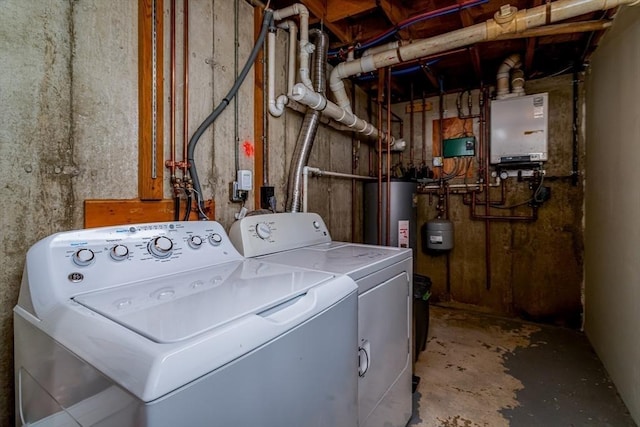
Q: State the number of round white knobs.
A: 7